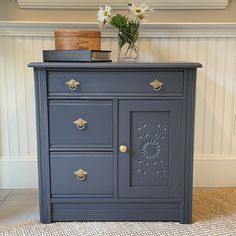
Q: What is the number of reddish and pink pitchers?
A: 0